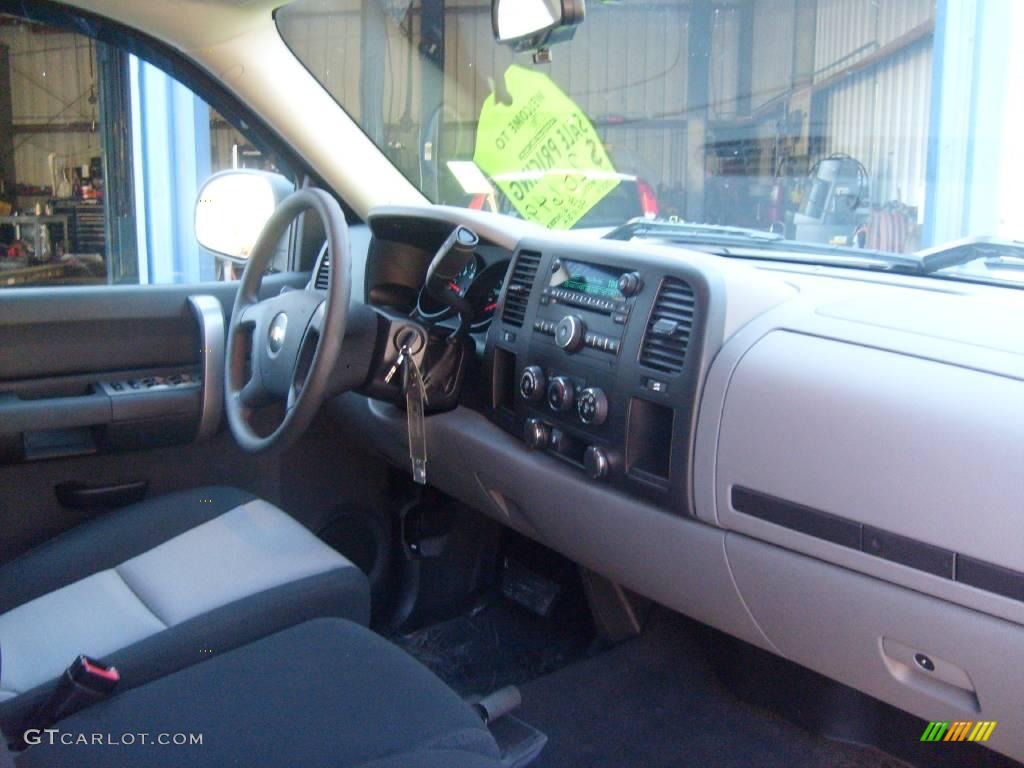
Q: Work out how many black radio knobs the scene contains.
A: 2